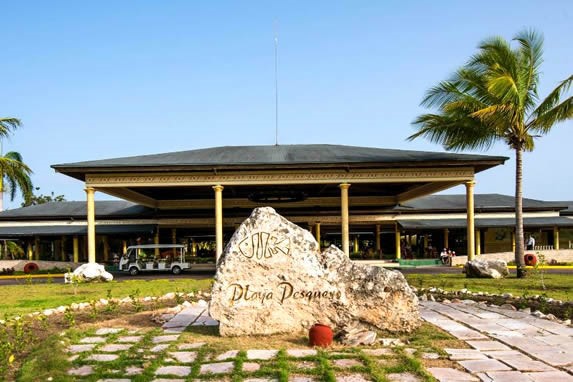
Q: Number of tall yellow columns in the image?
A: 4